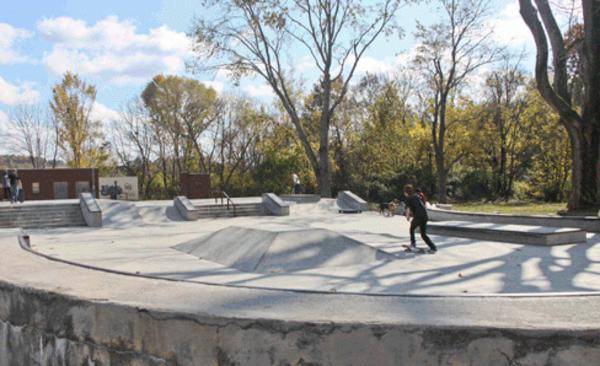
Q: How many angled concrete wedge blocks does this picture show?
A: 4